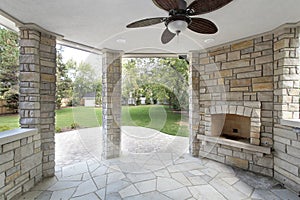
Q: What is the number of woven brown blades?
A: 5